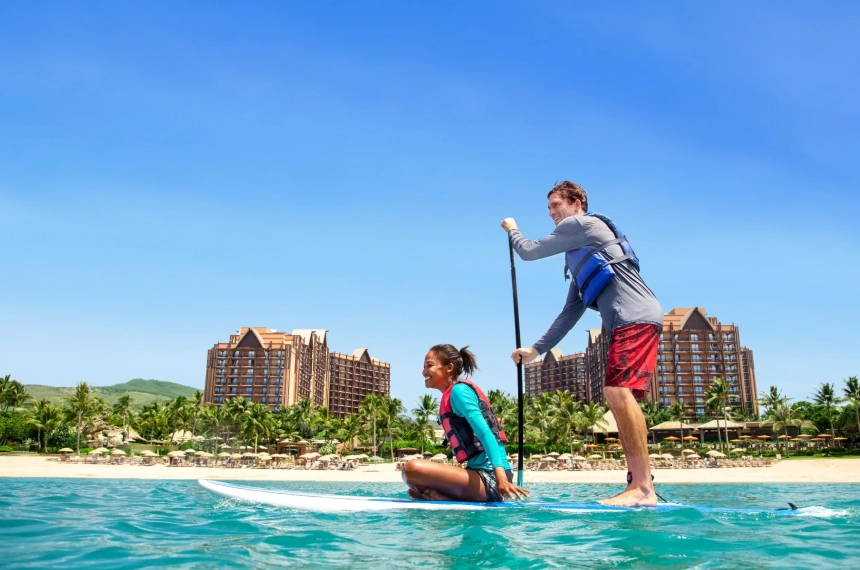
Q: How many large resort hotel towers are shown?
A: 2